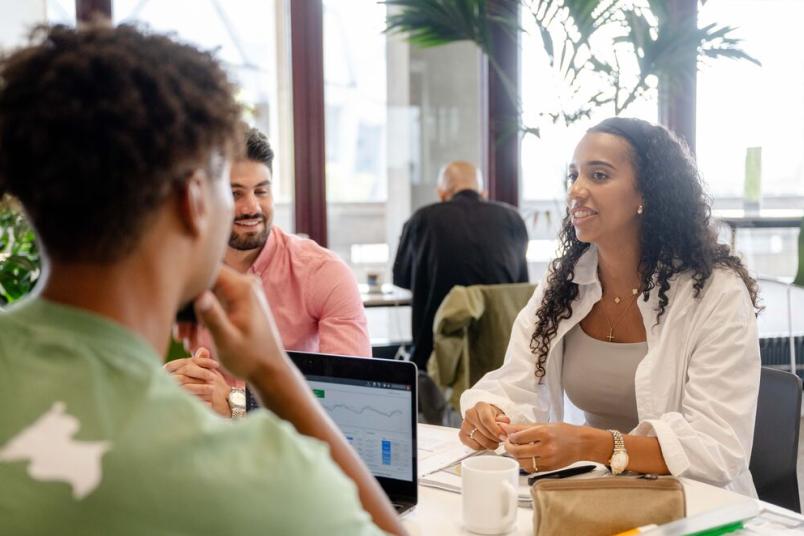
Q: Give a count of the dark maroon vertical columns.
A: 4